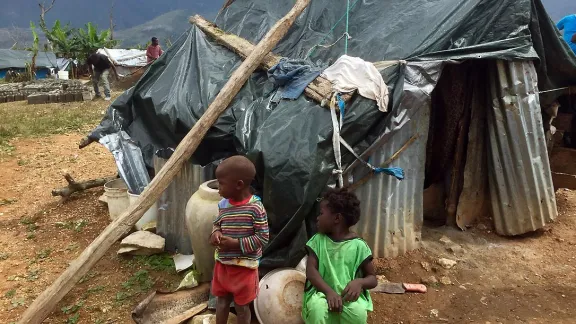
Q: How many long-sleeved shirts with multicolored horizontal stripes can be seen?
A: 1